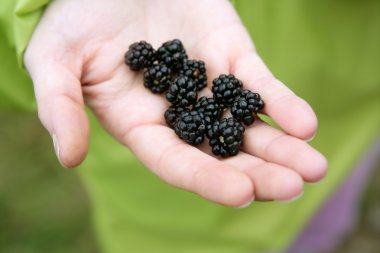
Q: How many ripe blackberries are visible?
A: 11